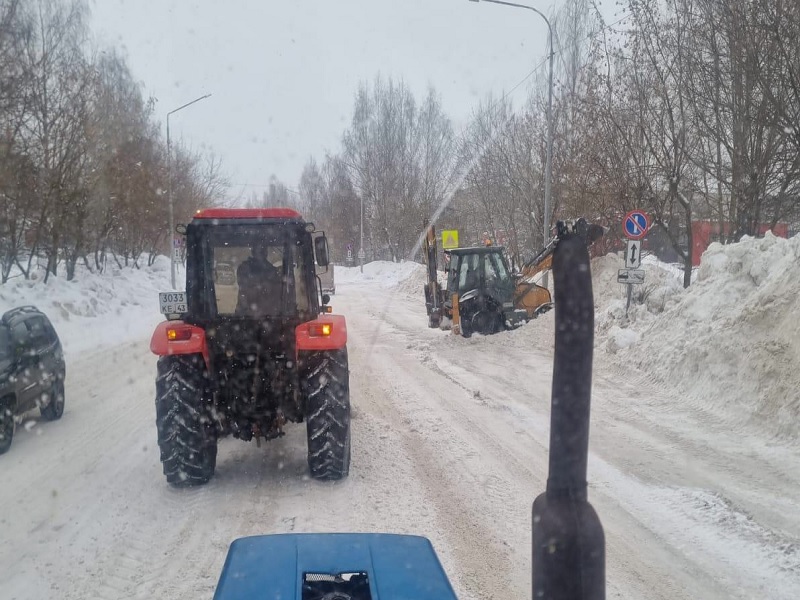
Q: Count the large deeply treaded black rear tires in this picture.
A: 2